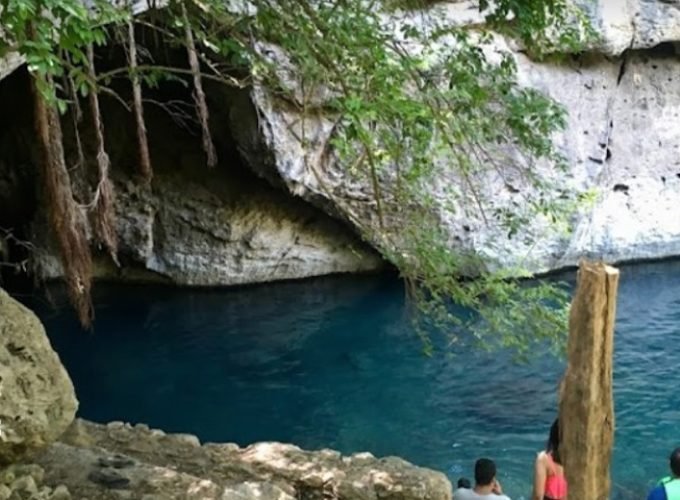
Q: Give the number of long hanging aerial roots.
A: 4